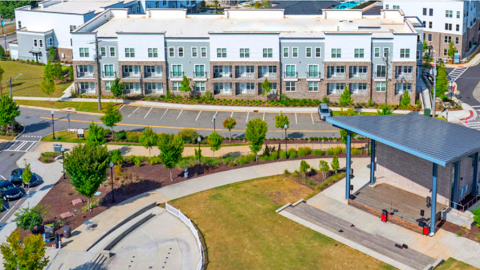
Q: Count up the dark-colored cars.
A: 2